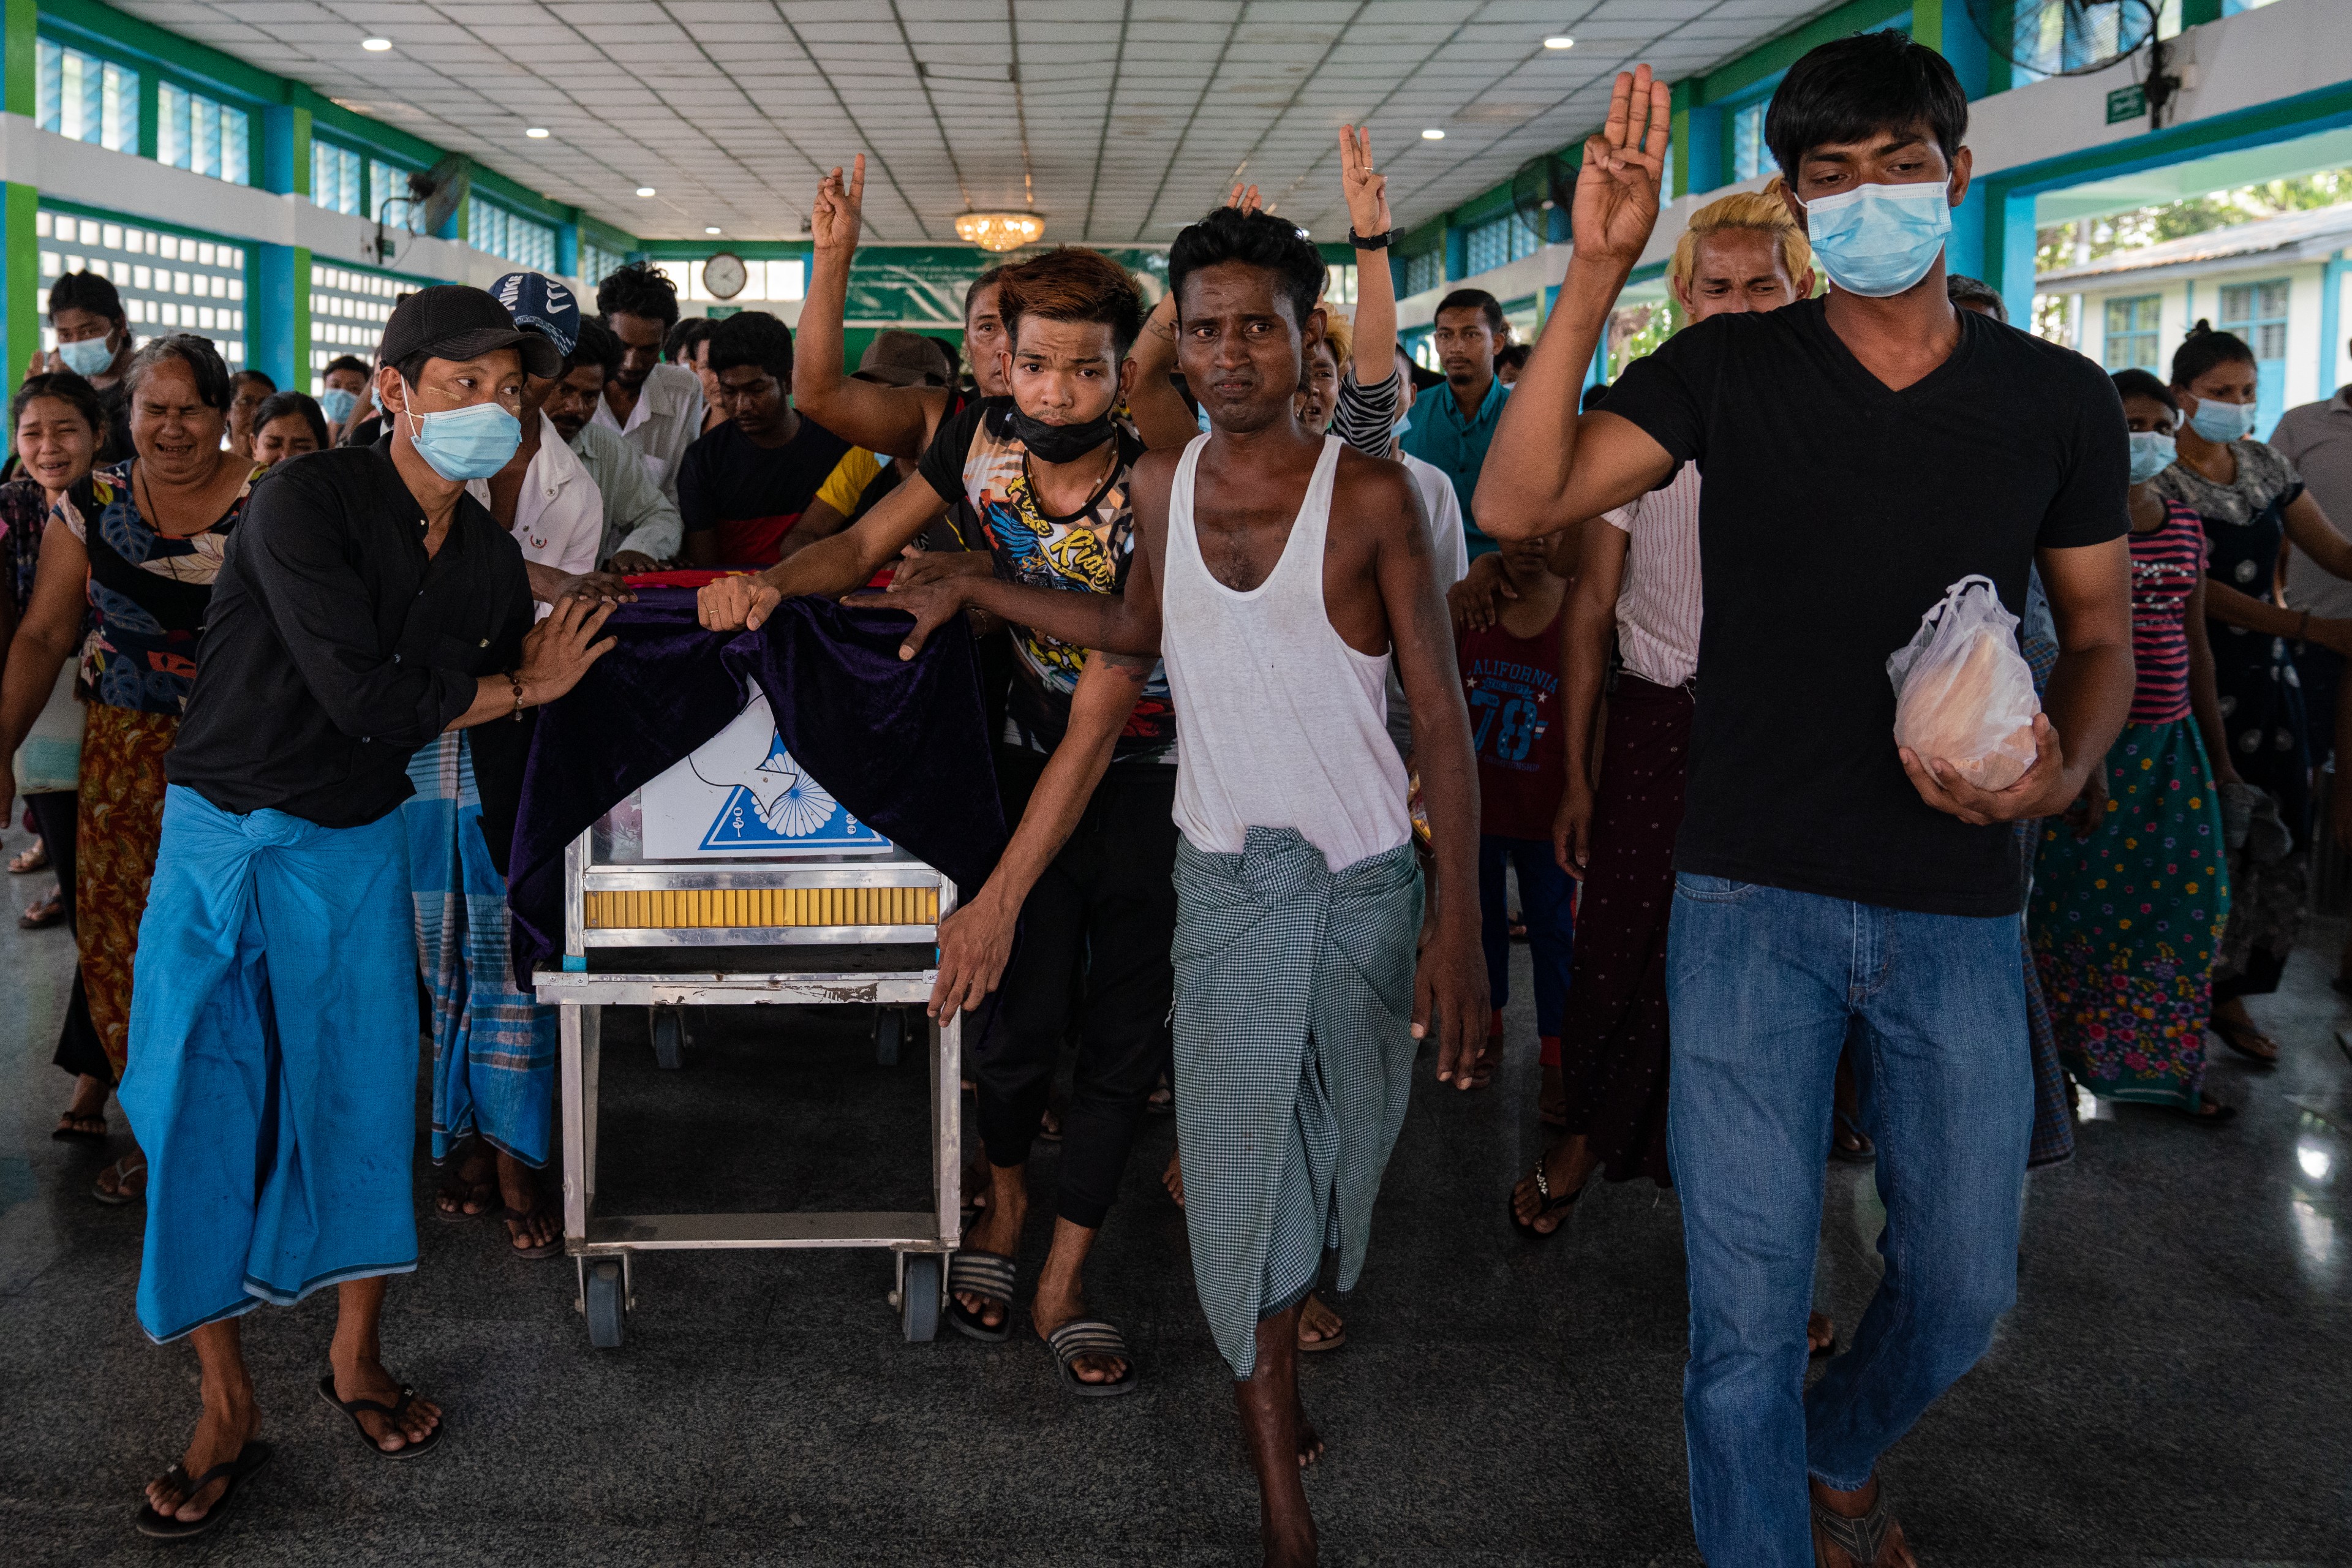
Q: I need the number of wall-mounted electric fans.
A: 3